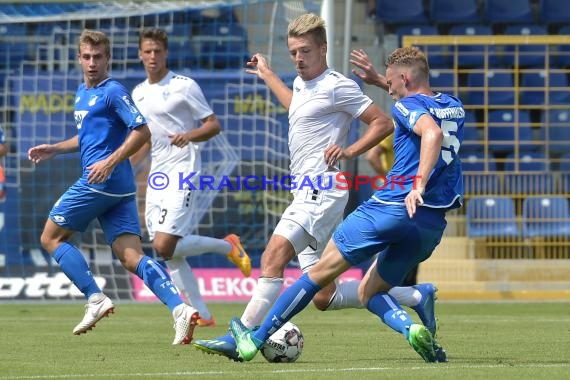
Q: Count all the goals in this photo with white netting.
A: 1